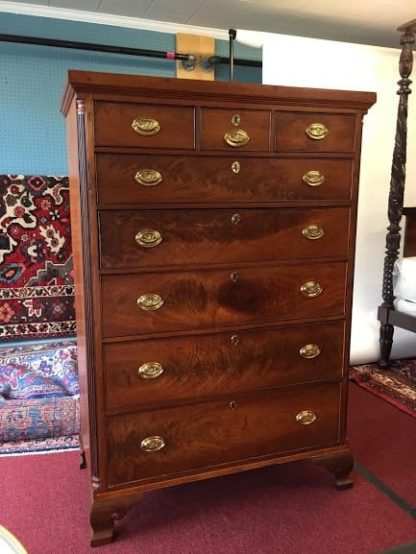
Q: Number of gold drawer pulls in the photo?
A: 13